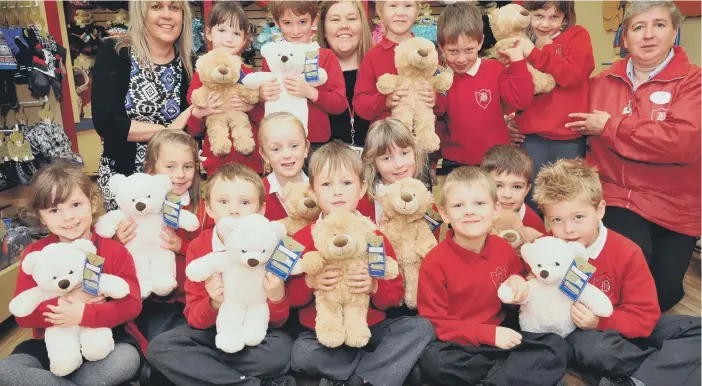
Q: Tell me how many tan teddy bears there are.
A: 7